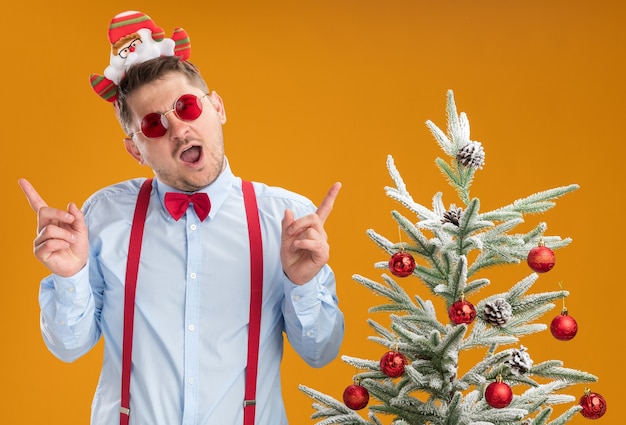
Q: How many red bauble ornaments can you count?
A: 8